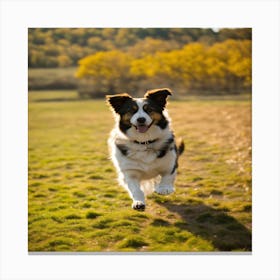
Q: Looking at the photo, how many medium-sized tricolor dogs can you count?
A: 1